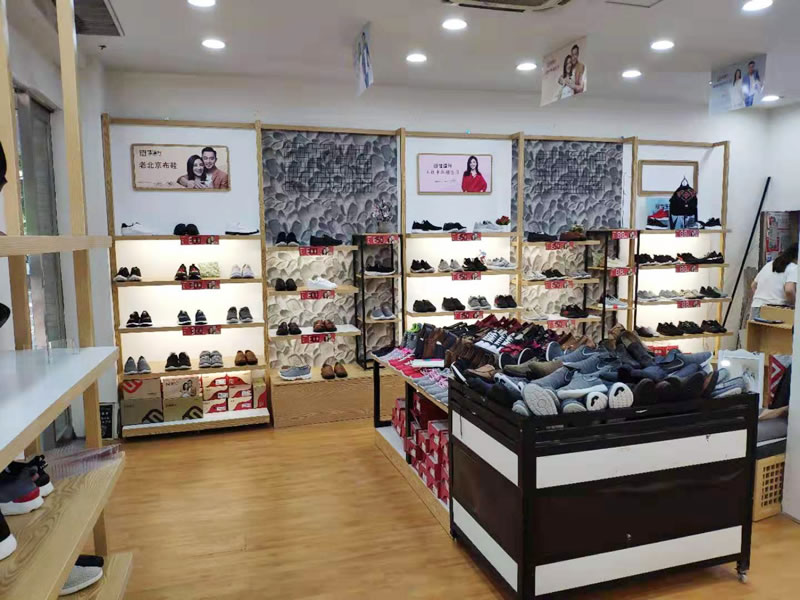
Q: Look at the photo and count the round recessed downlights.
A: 9